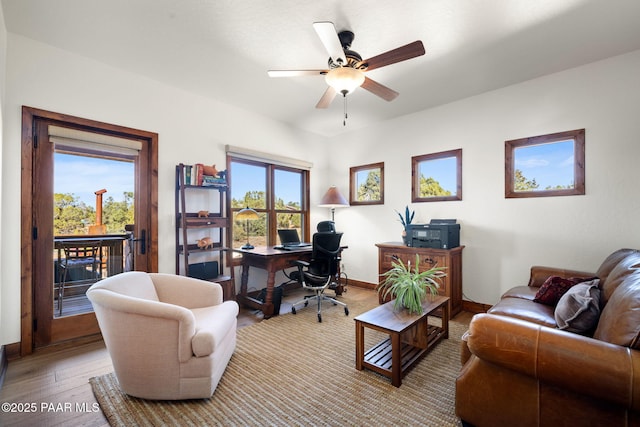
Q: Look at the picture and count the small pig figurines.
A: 3